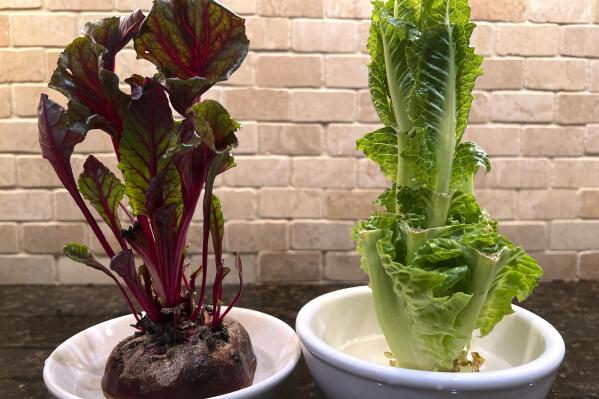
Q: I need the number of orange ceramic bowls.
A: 0